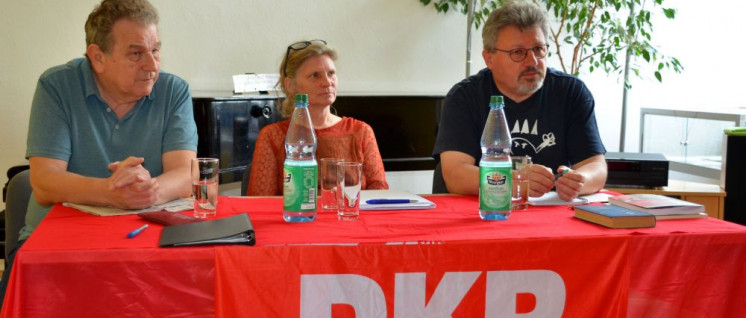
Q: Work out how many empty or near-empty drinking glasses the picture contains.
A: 2